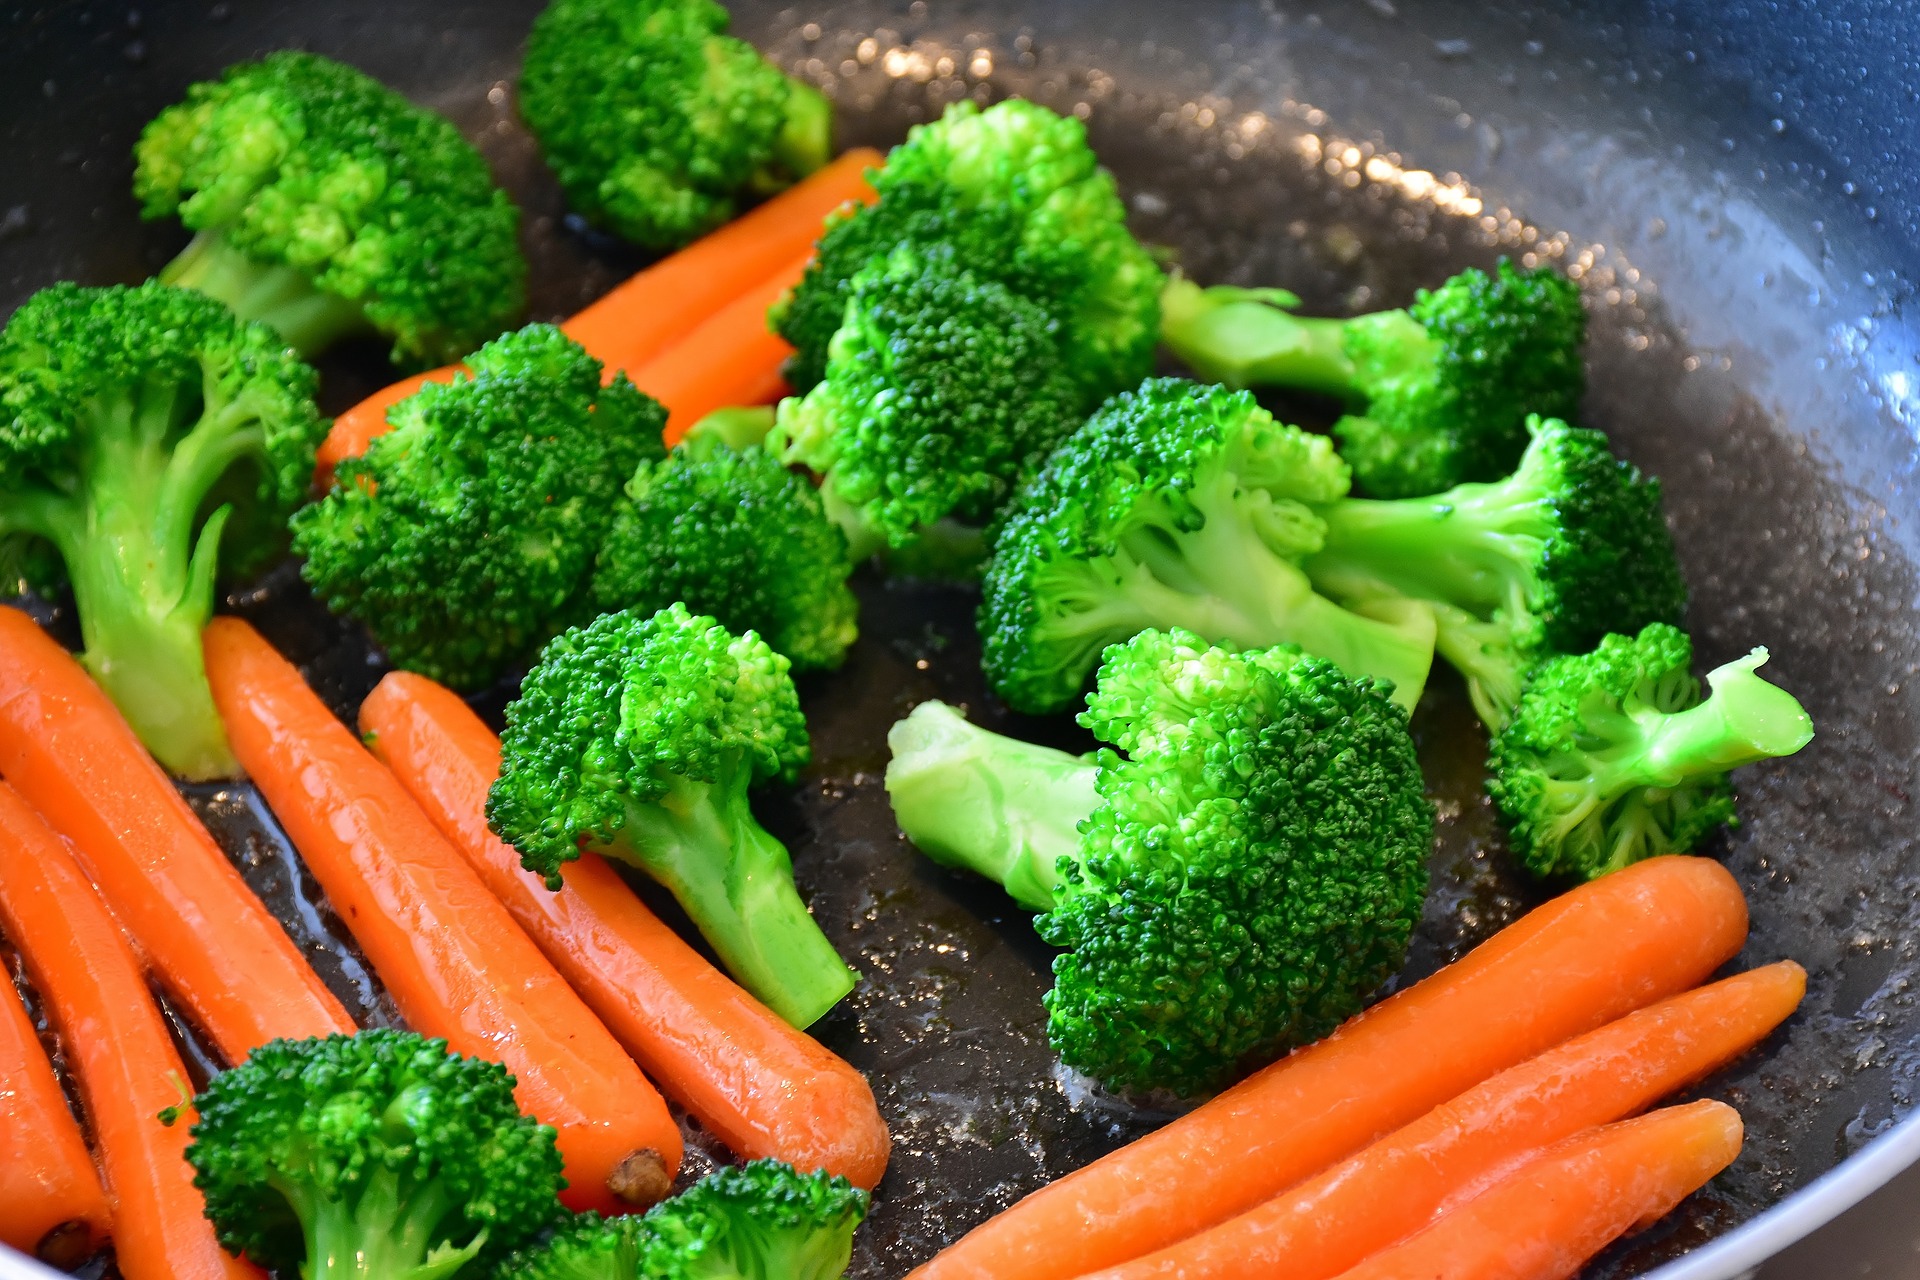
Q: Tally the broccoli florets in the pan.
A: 15